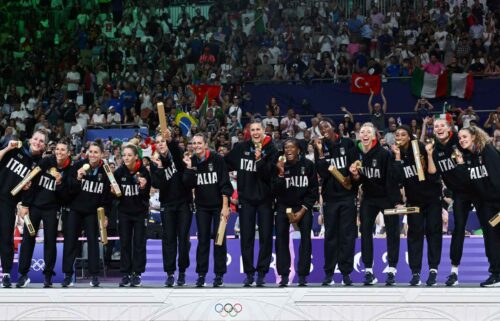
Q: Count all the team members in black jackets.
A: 13